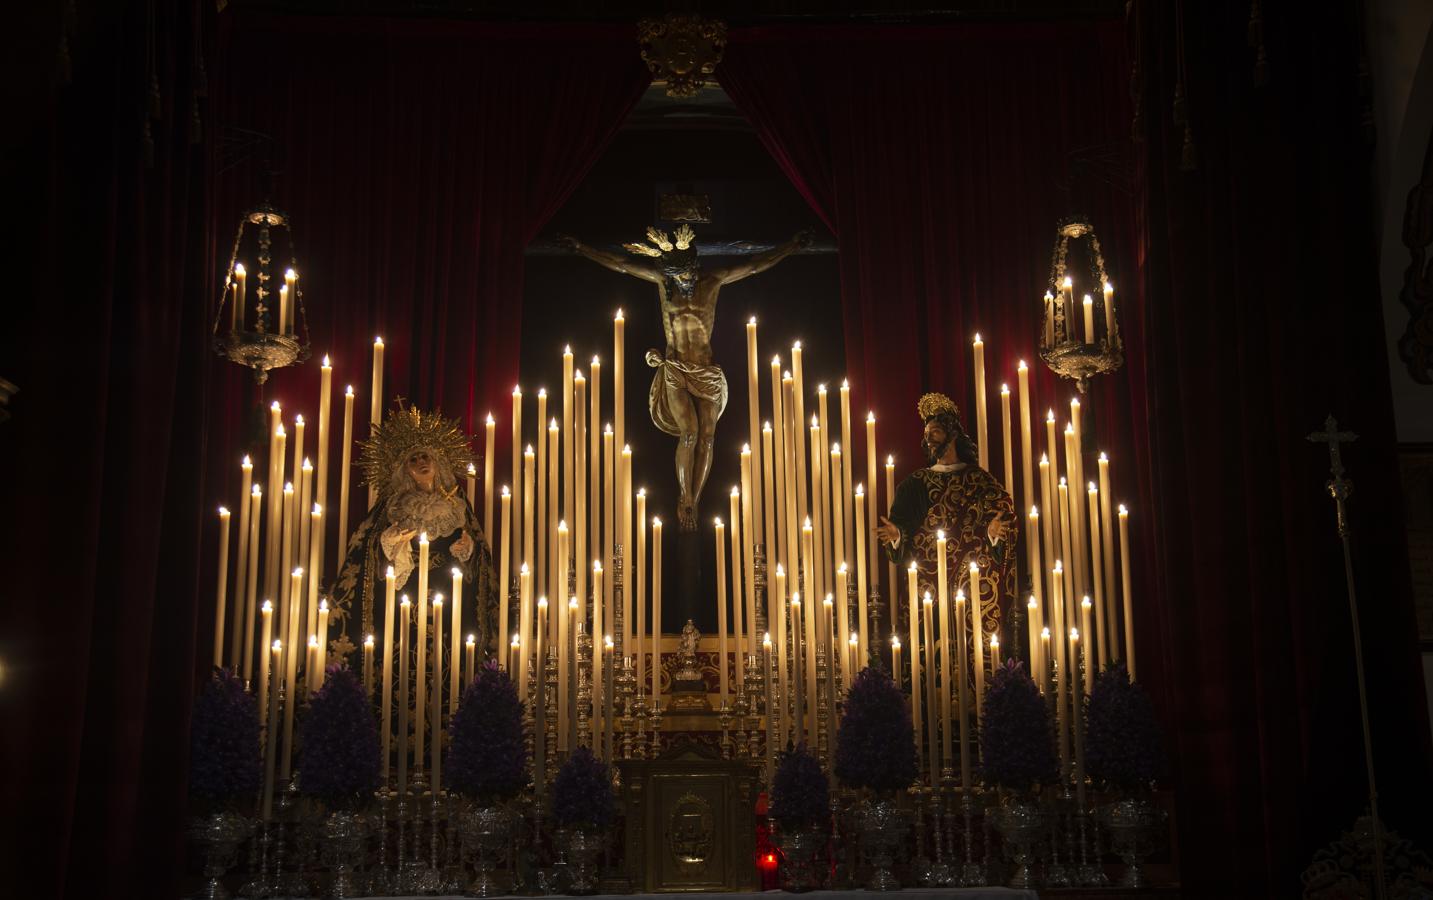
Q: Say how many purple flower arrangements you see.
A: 8